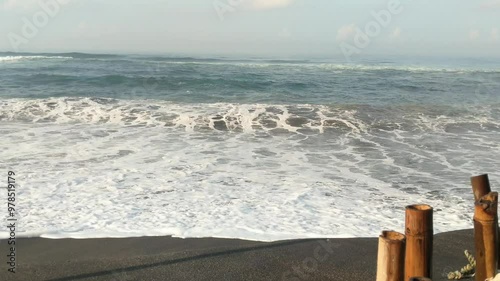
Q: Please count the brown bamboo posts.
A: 4